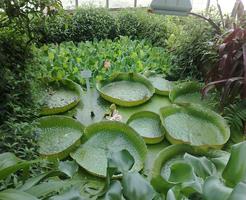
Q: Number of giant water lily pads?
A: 9